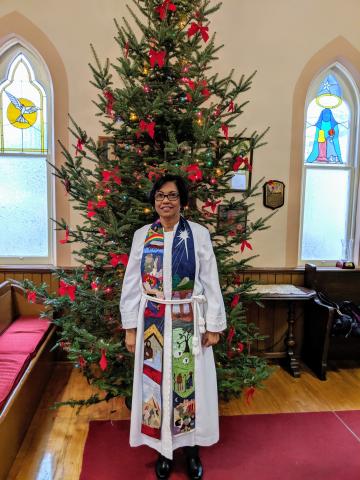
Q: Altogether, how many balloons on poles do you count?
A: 0